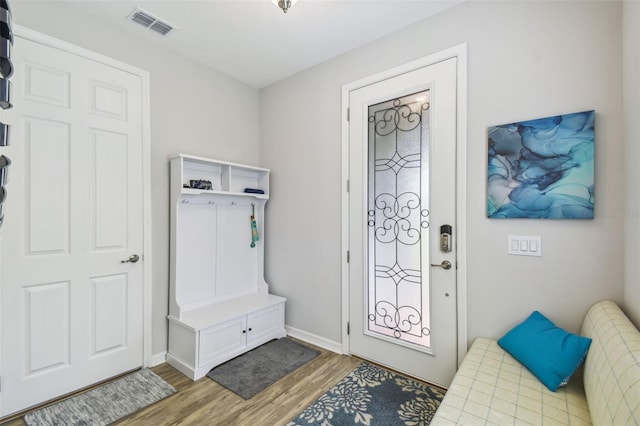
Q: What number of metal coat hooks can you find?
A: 4